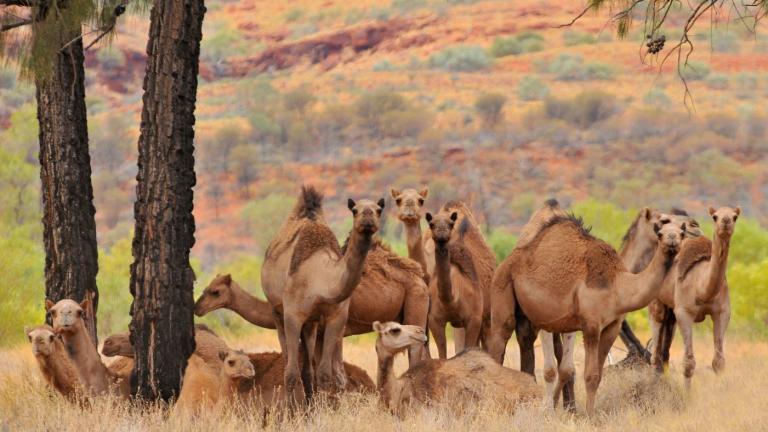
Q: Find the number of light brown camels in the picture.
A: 12